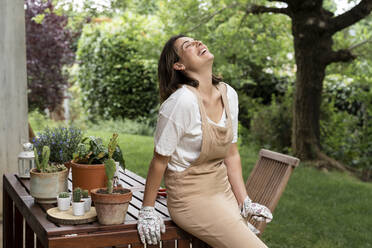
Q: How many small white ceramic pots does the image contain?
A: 3